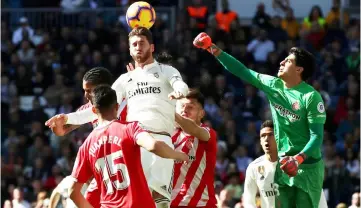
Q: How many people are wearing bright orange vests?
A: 2